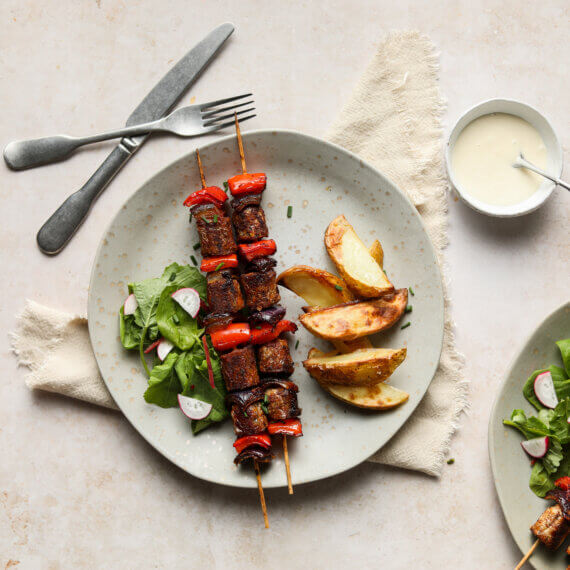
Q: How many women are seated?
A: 0